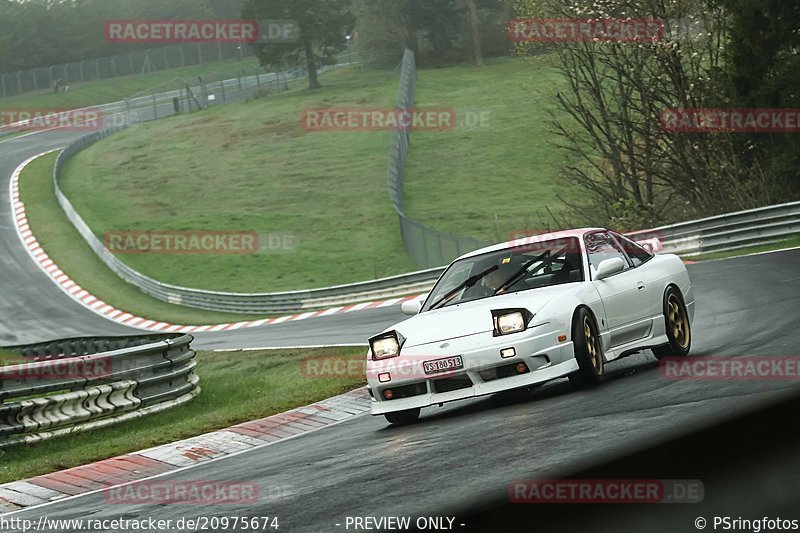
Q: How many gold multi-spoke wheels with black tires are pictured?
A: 2